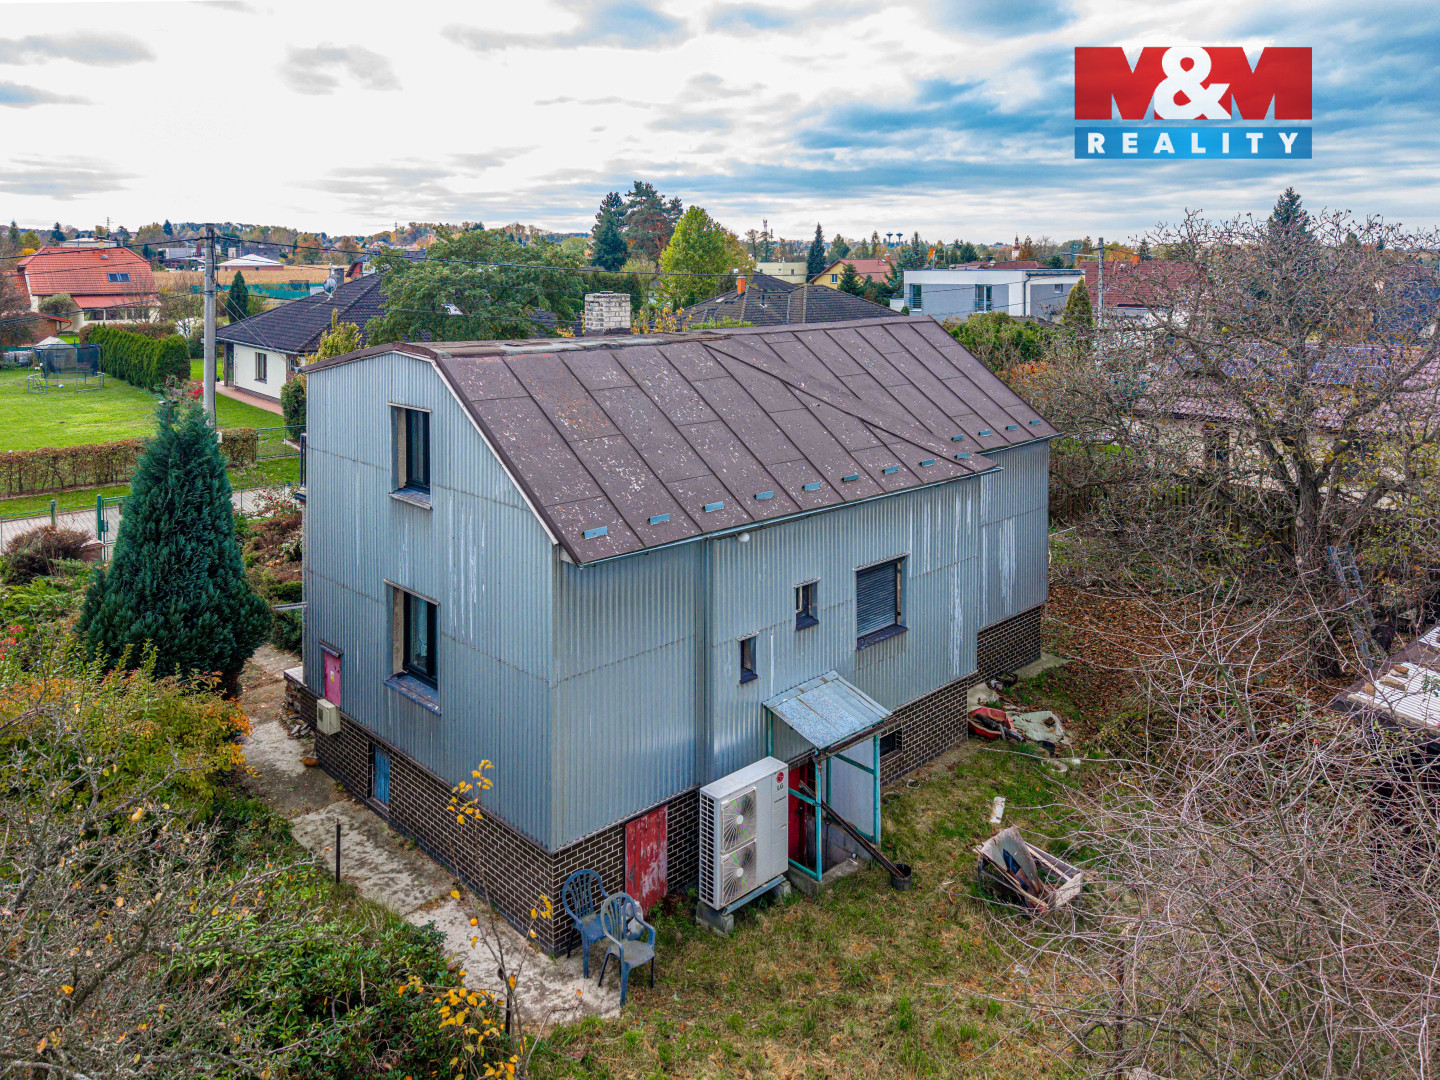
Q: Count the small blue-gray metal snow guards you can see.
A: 13